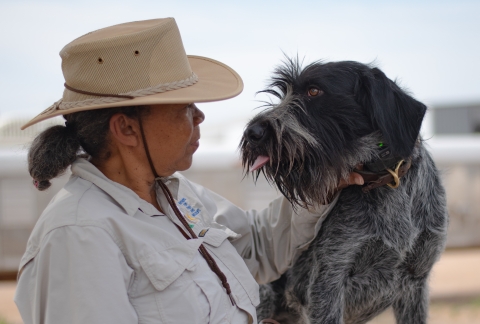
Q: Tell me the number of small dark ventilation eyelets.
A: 2